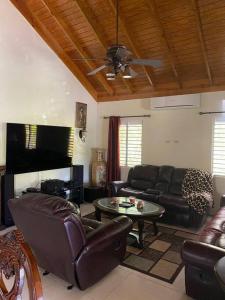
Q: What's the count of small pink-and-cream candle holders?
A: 3